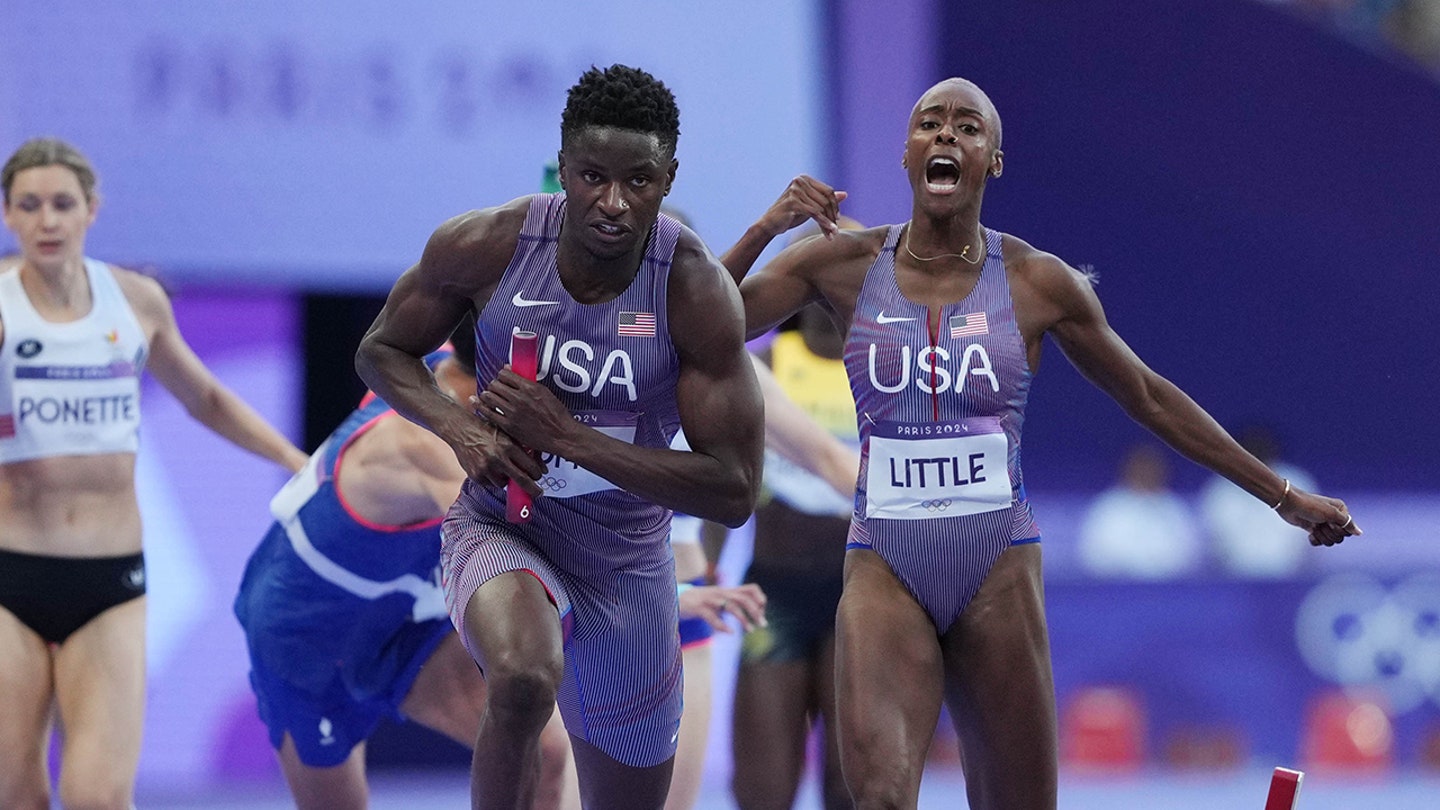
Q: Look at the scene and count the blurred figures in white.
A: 2